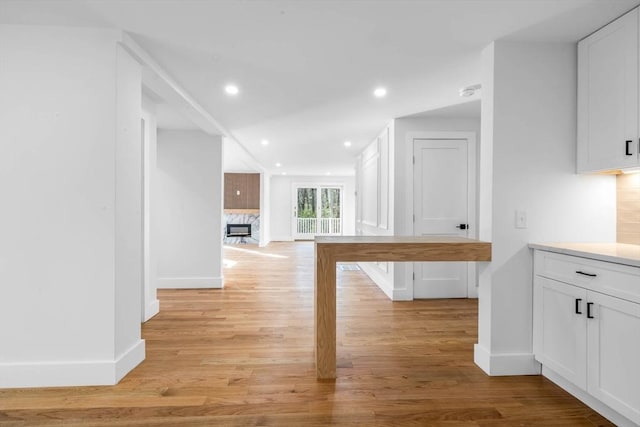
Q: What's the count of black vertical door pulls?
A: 3